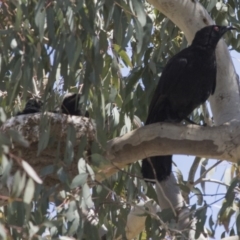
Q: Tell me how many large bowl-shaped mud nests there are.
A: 1